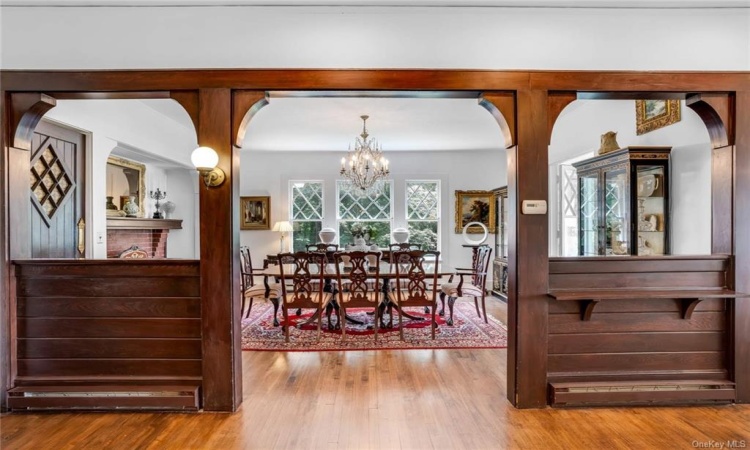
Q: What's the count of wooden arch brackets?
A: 6